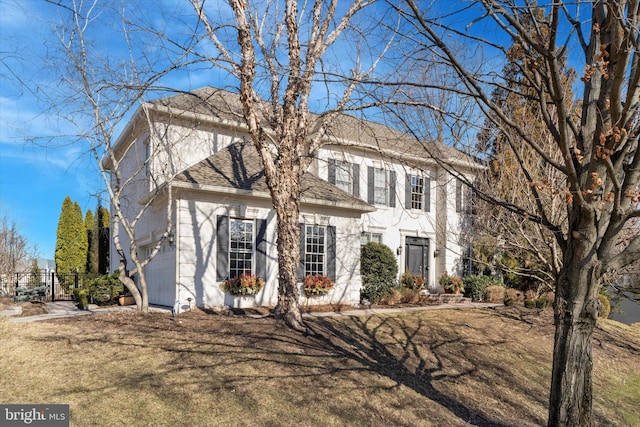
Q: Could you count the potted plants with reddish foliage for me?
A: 4